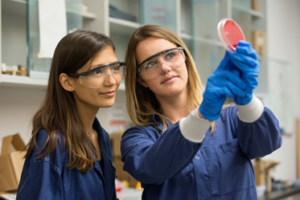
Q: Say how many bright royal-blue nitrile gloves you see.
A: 2